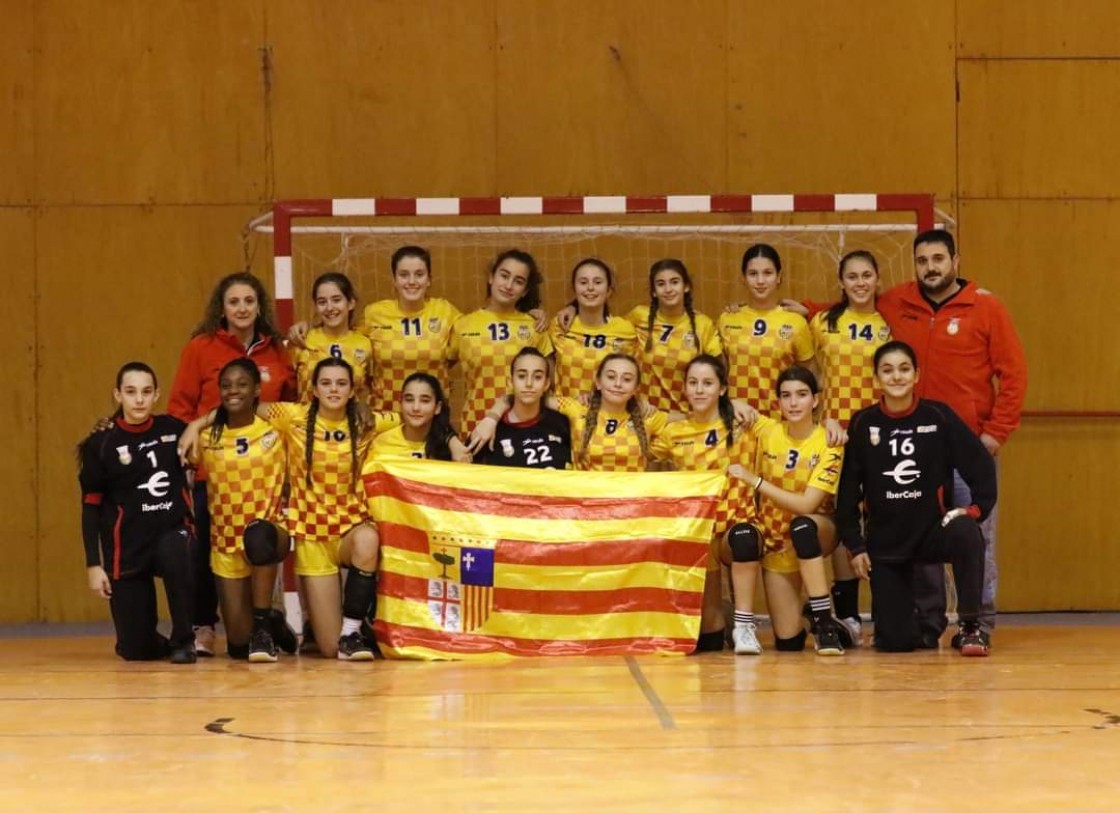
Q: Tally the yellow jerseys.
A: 13